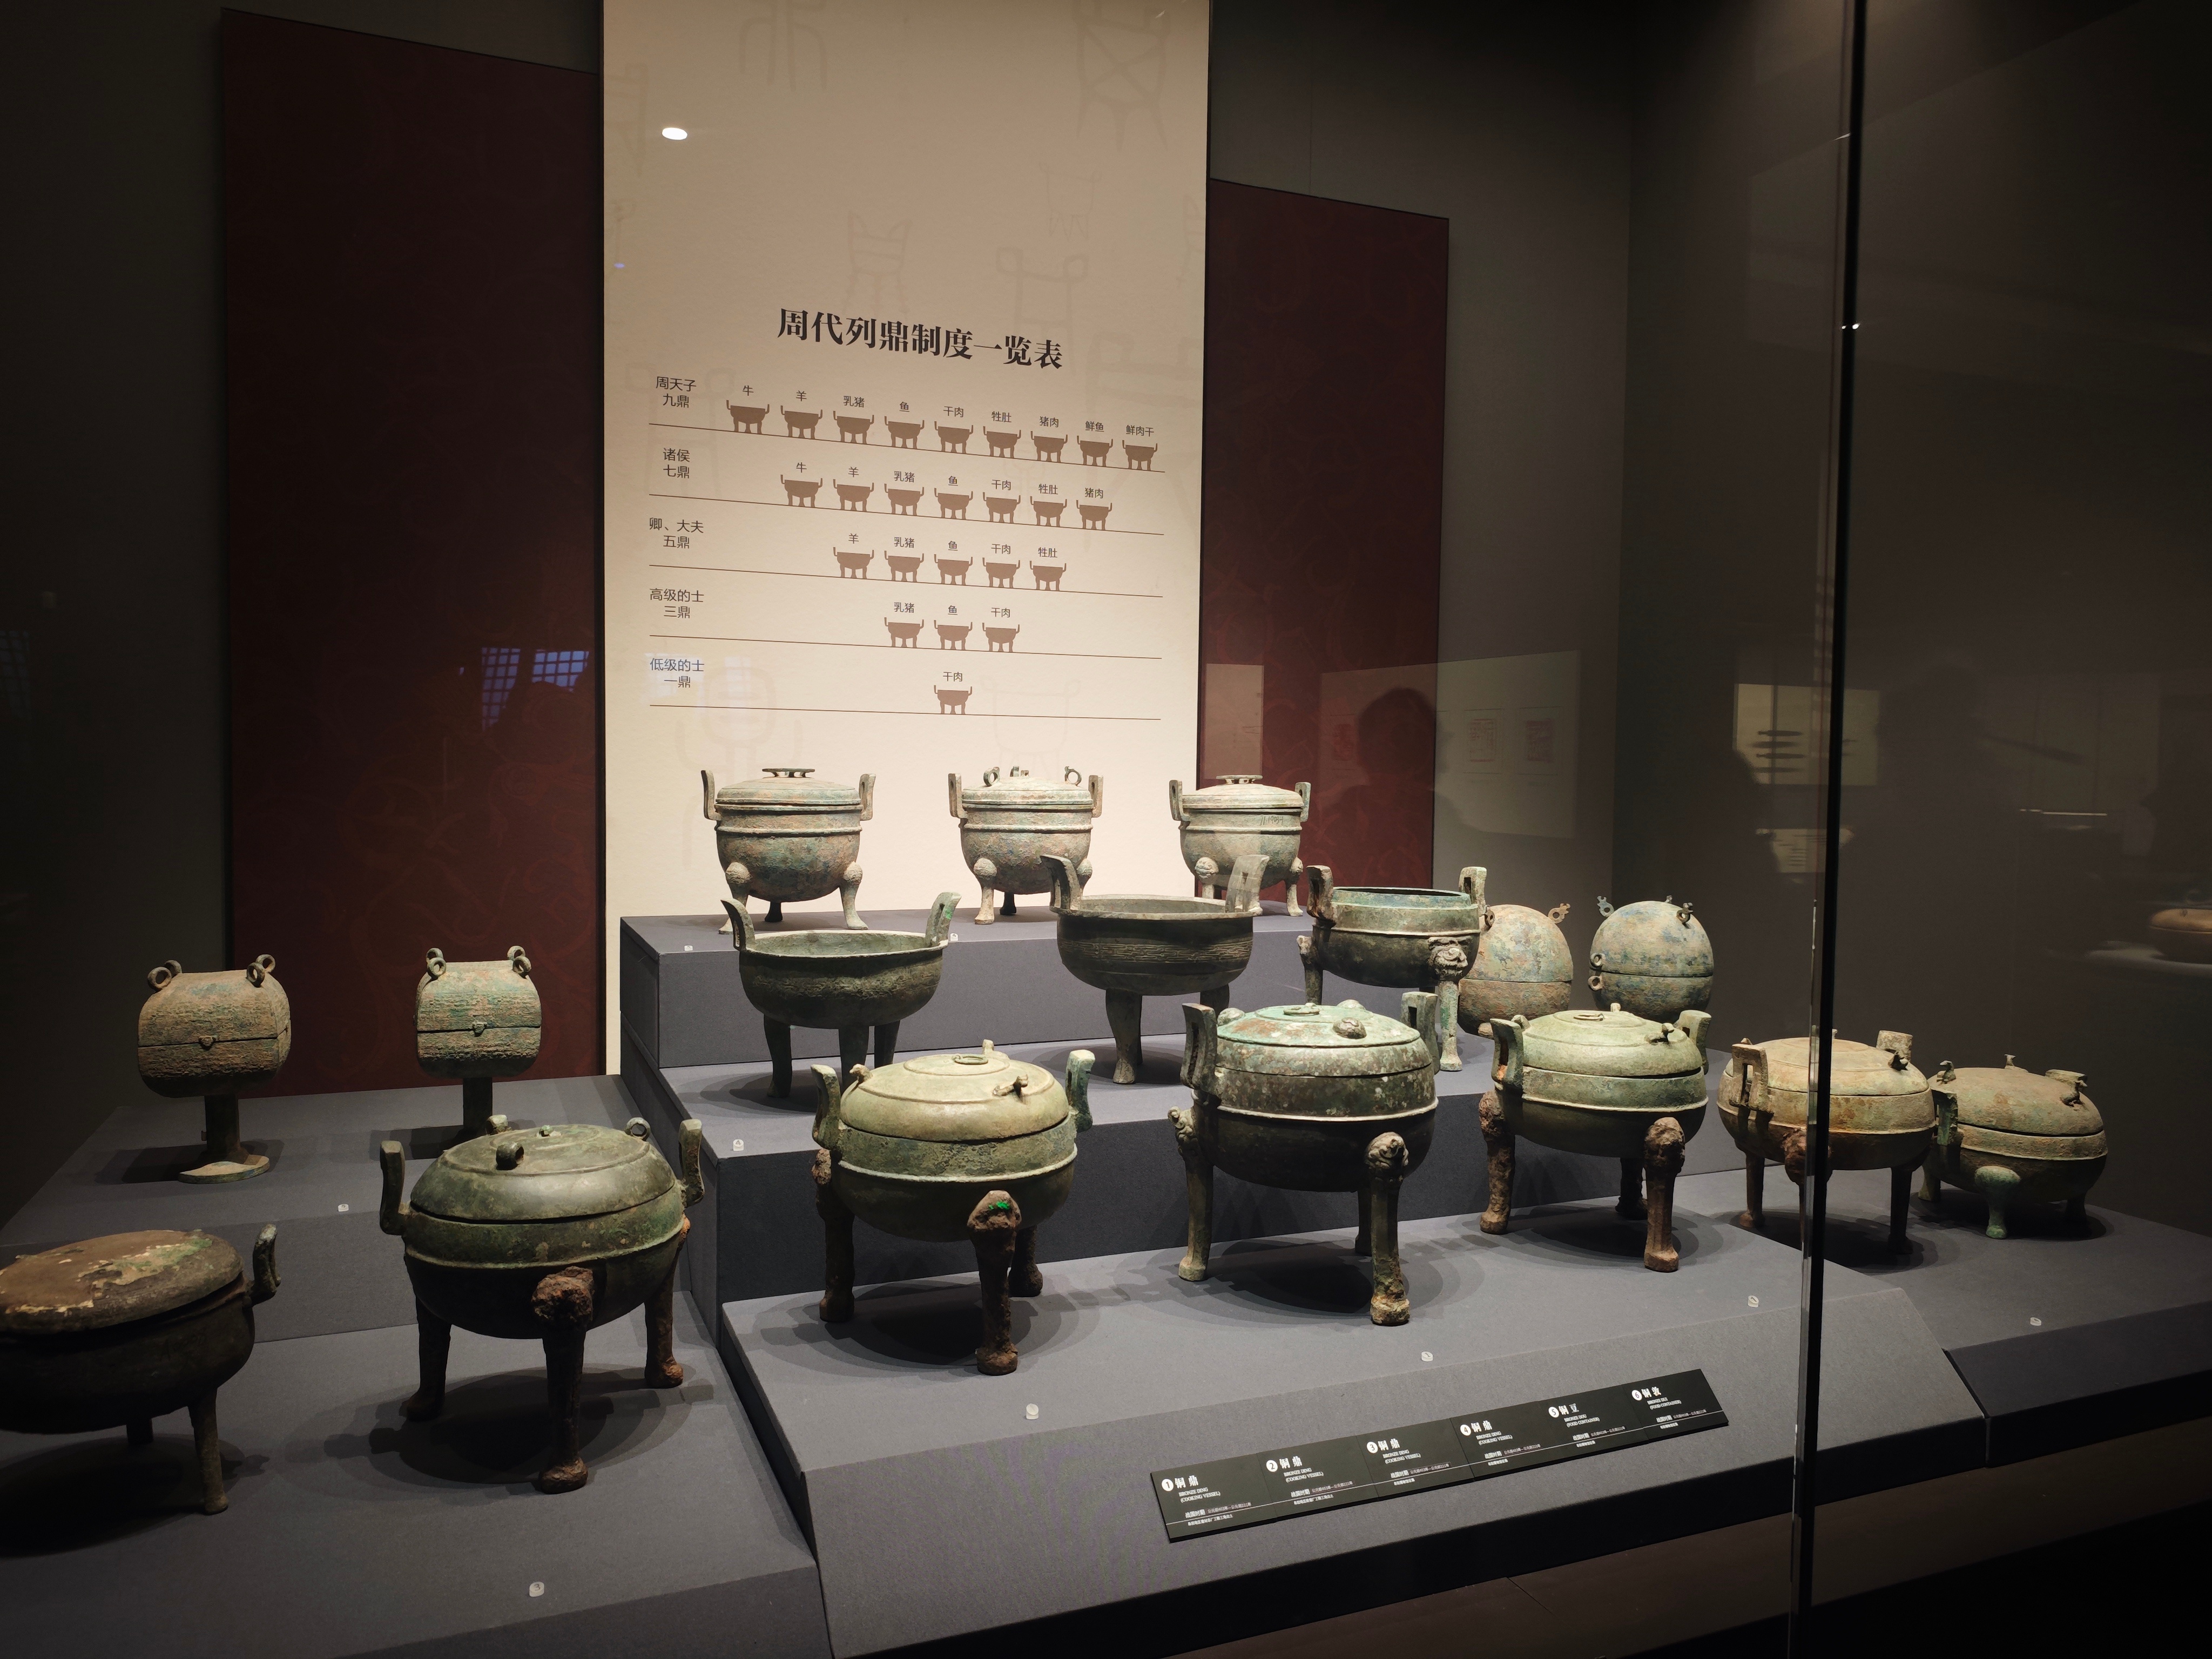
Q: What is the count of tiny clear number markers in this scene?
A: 9